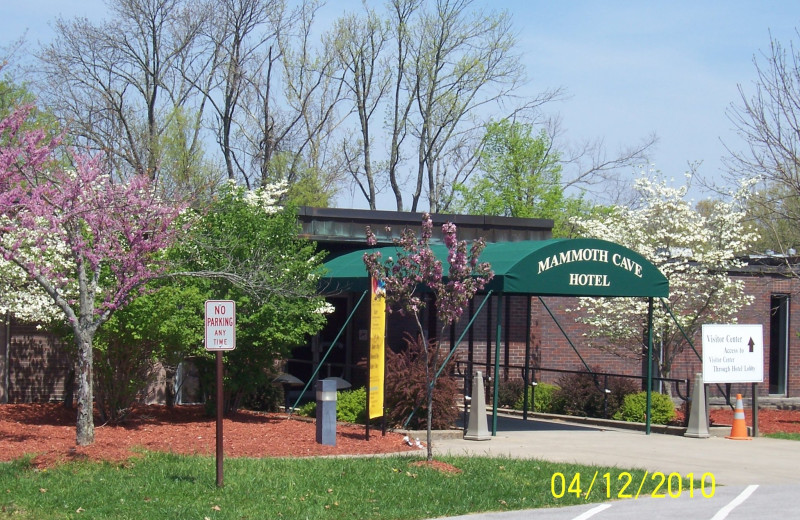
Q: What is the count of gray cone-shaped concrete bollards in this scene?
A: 2